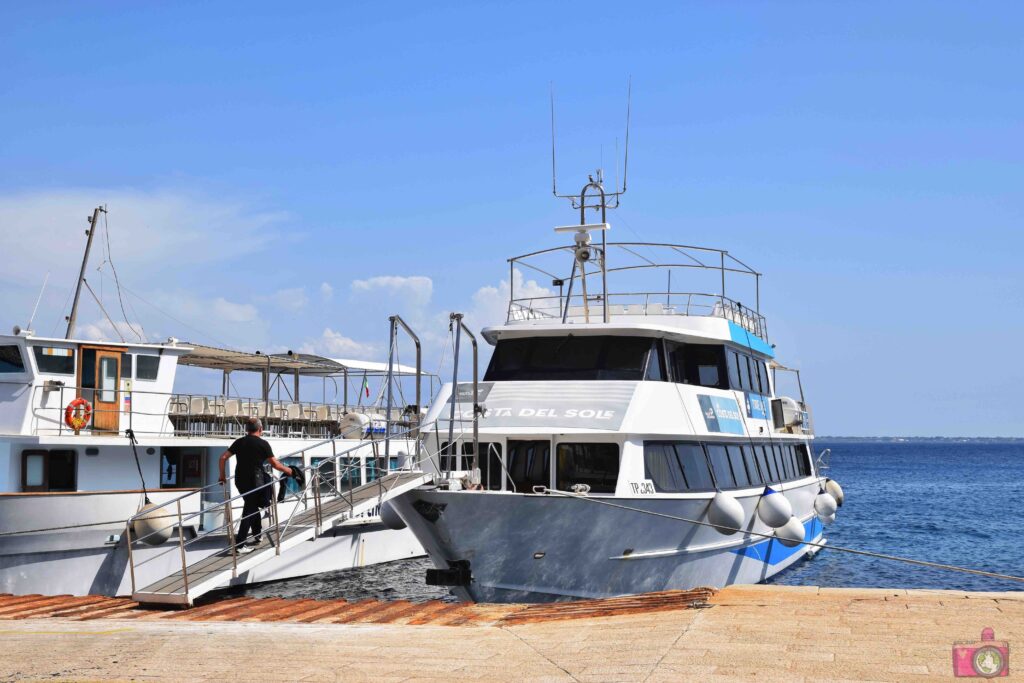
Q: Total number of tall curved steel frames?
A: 2